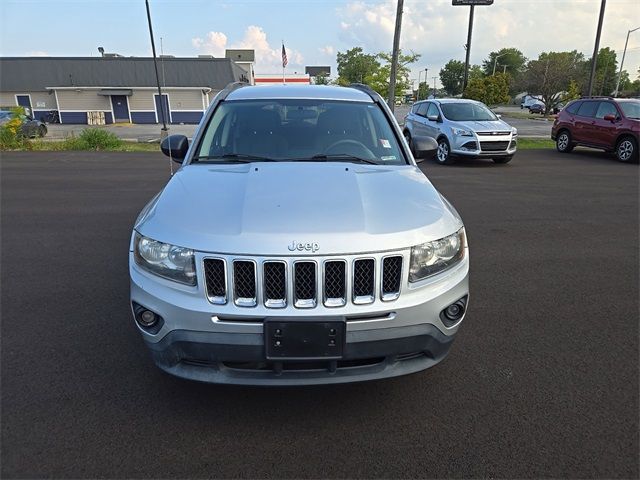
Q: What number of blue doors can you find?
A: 3